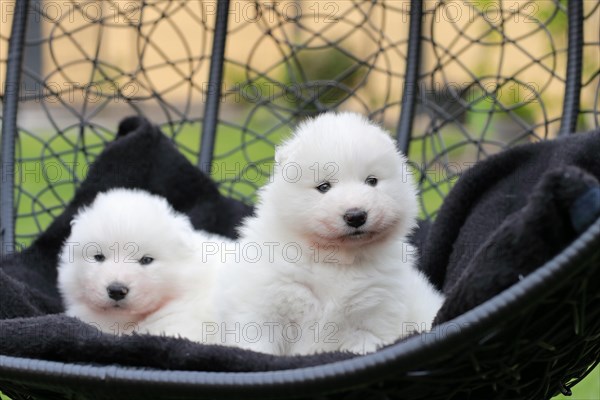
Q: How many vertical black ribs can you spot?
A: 4